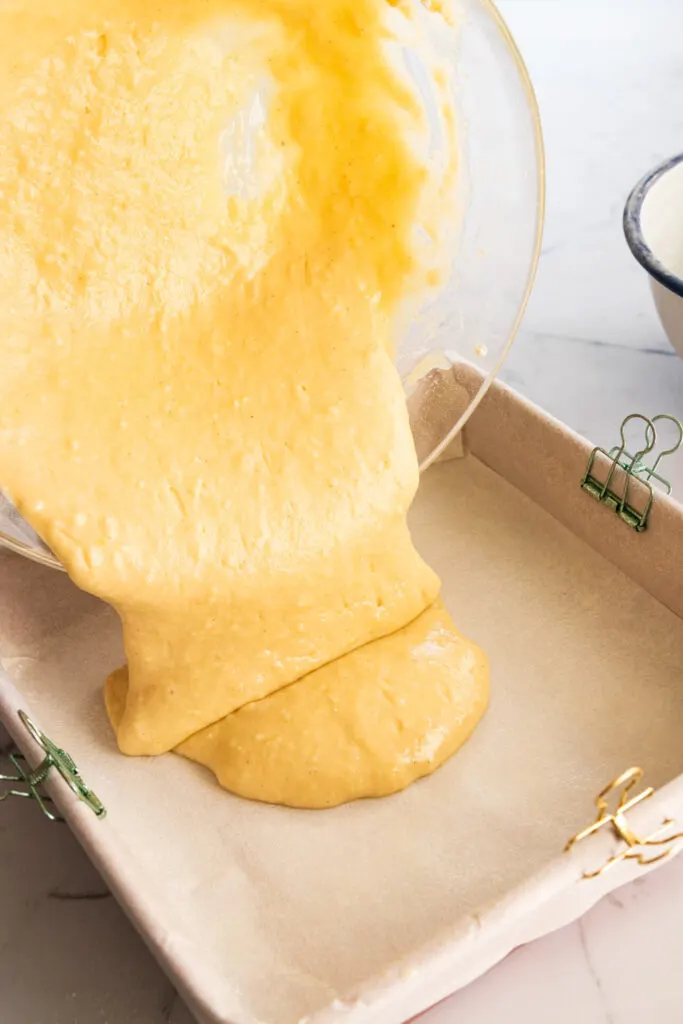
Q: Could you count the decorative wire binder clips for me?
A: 3